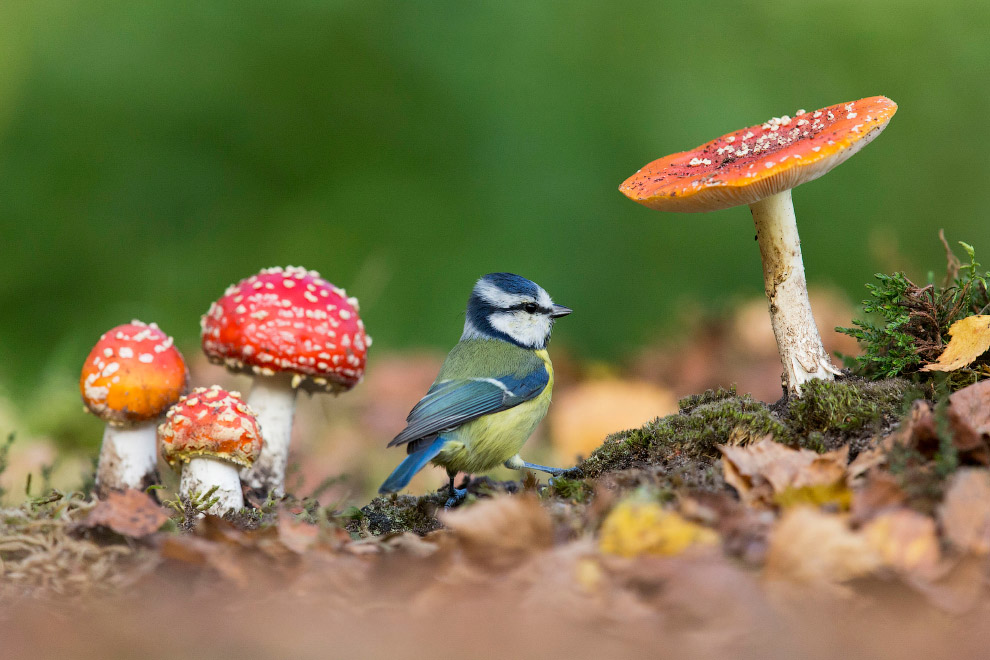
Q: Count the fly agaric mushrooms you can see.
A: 4